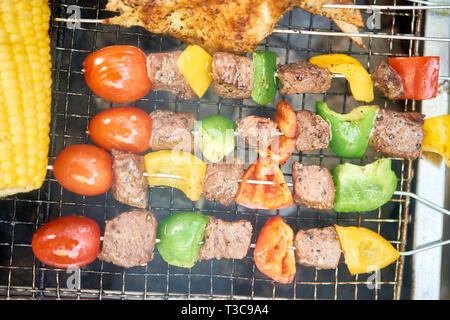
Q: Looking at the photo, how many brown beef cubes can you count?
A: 14